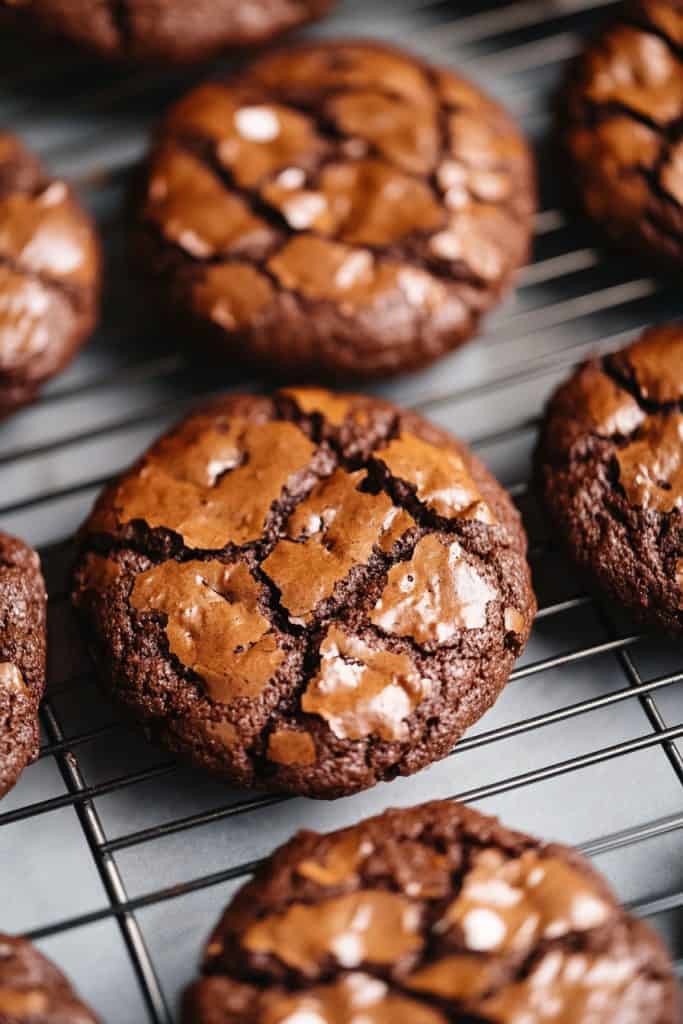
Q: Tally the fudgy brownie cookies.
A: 9